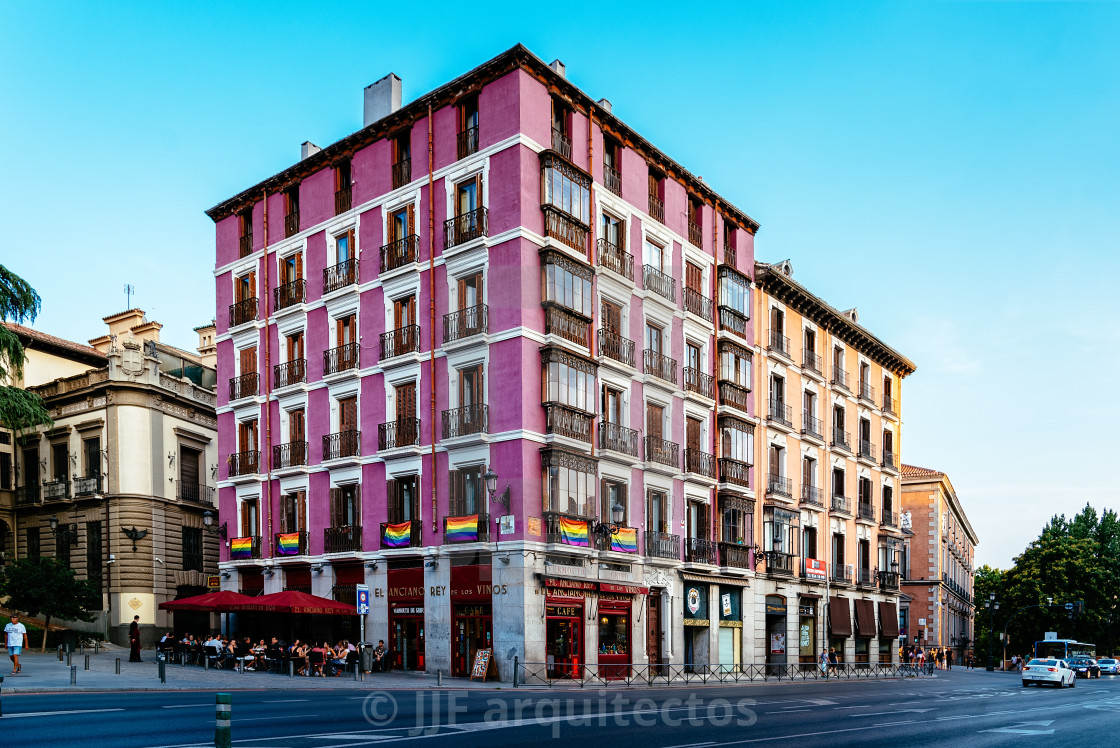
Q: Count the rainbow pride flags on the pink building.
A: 6